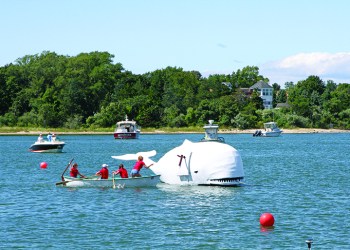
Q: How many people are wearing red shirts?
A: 4